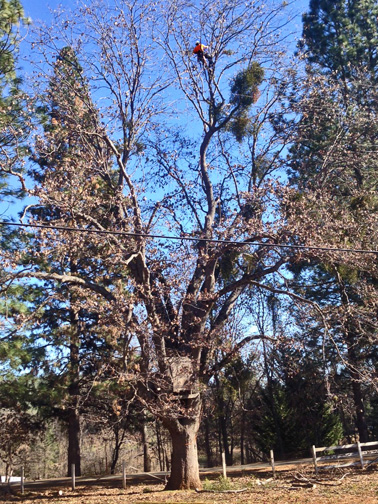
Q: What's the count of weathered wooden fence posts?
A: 7